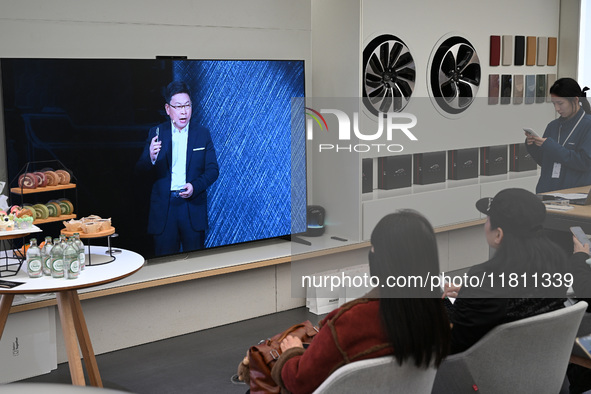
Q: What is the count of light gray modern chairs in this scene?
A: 2